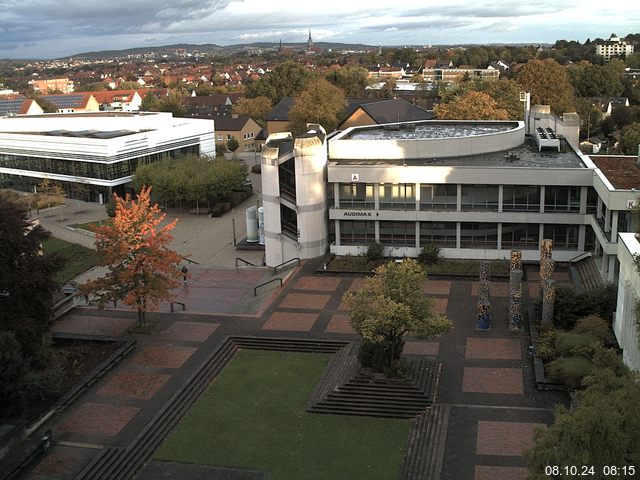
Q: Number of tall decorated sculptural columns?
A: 3